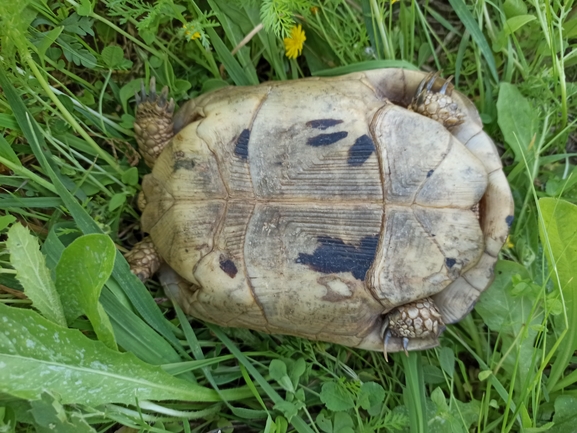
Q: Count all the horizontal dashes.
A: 2